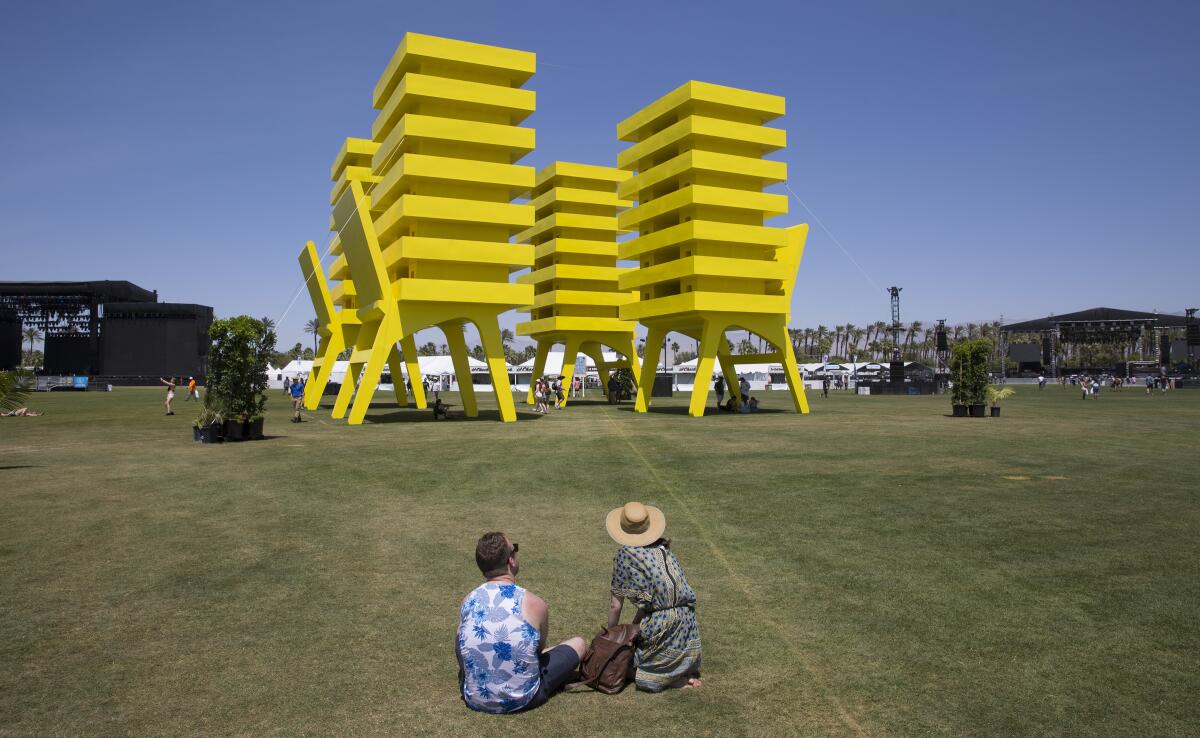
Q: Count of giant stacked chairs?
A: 4